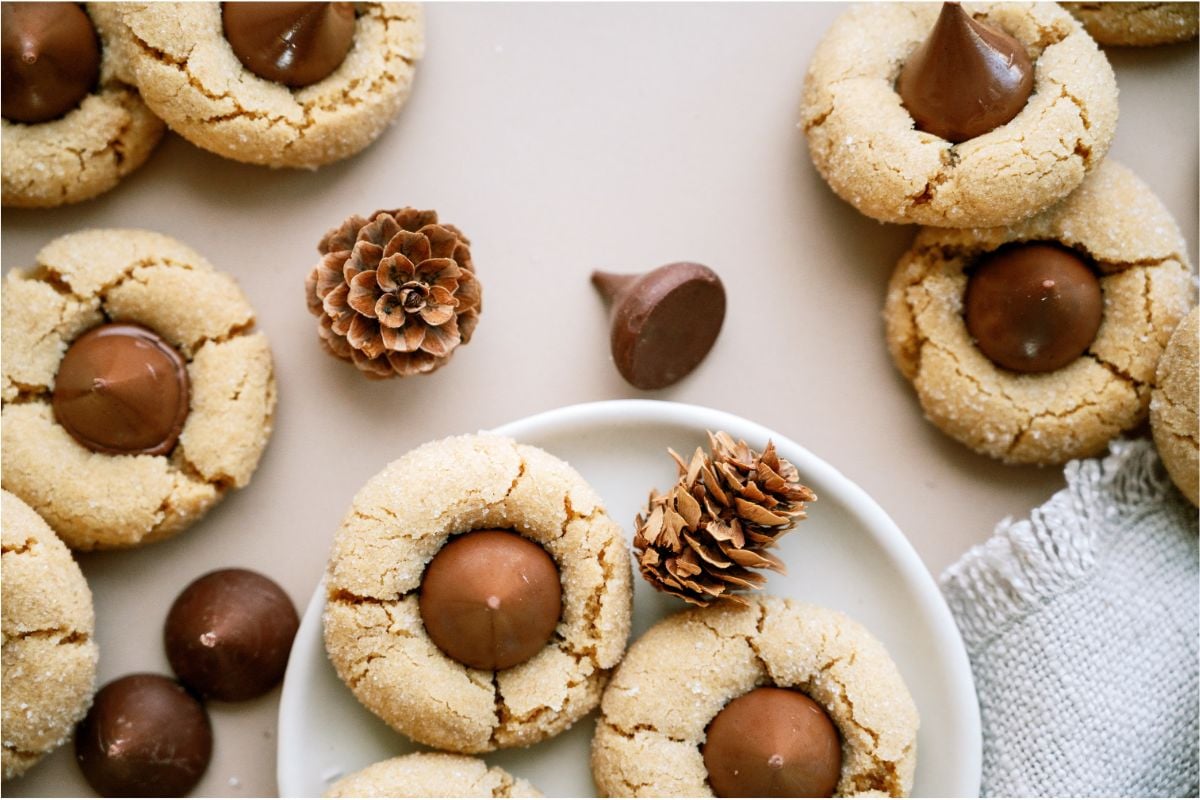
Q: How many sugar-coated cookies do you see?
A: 11